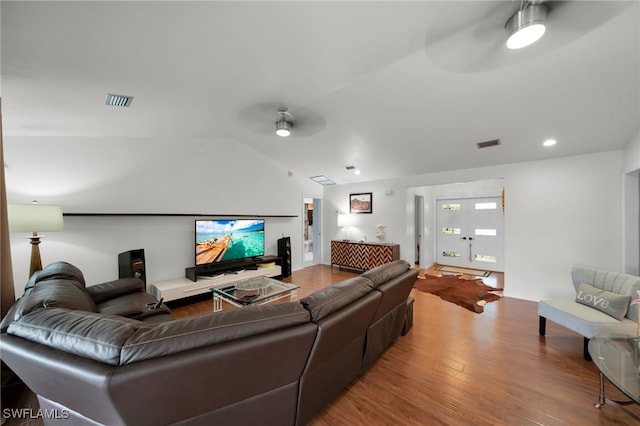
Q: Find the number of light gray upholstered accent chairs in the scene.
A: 1